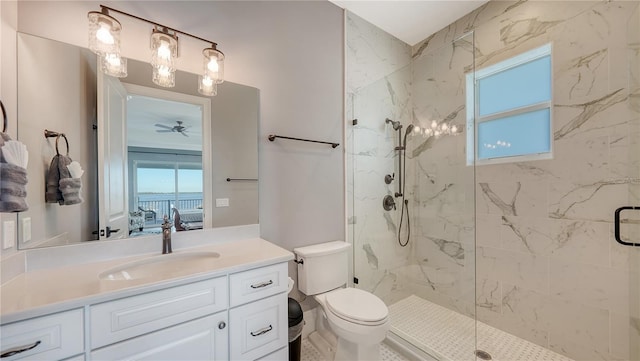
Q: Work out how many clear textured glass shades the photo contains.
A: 3